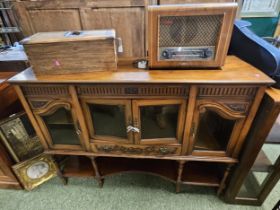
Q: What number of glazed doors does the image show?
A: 4